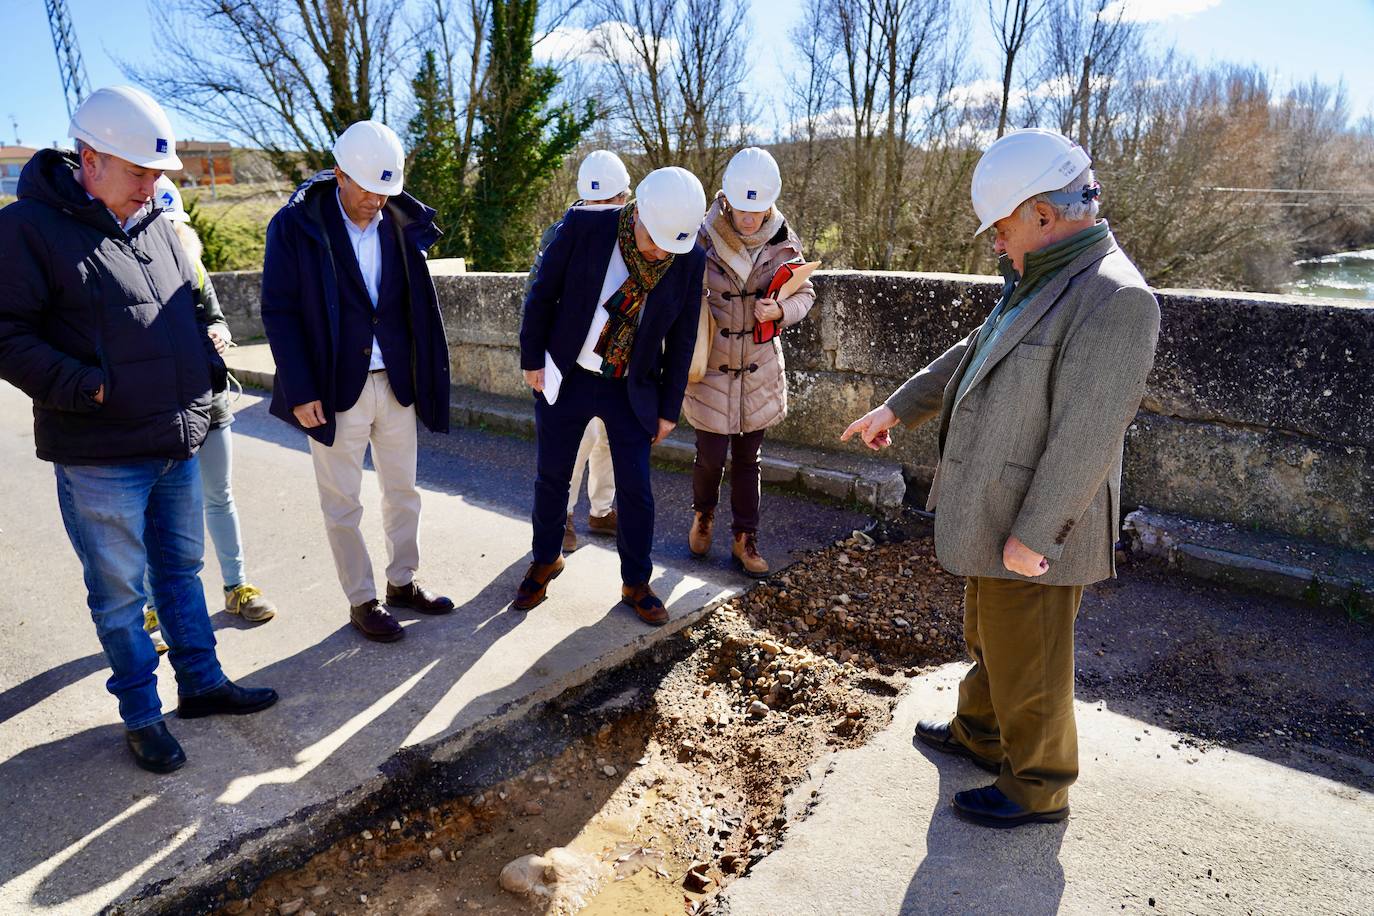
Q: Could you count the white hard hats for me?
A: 7